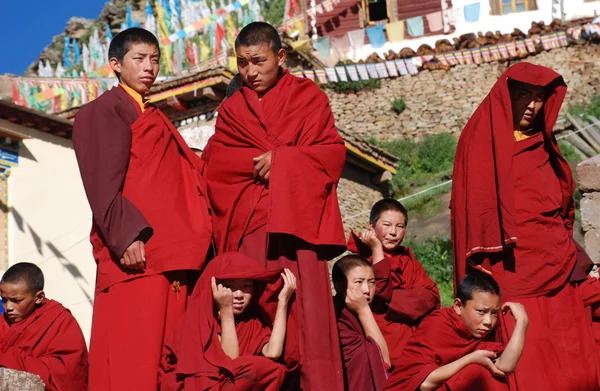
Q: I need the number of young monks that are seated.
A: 5